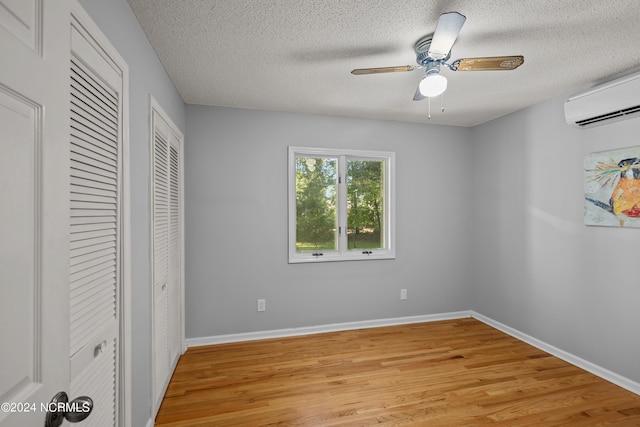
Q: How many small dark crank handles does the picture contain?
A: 2